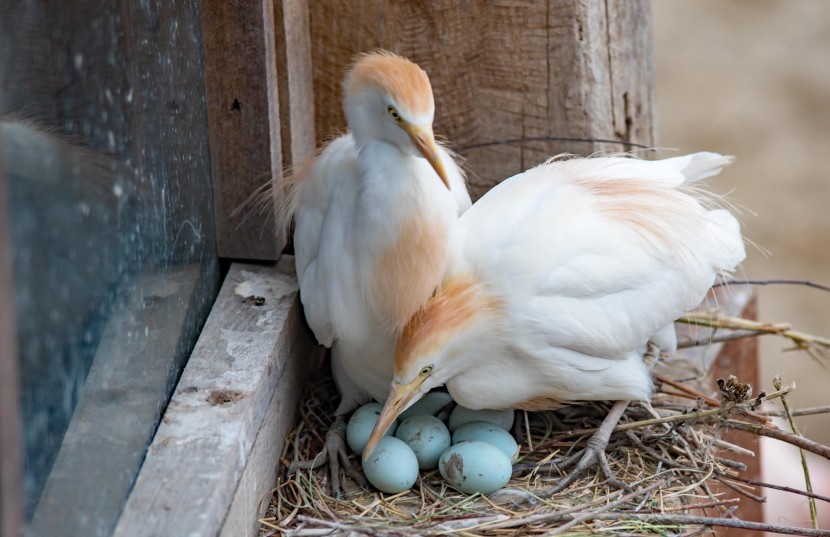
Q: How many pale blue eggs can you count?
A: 7